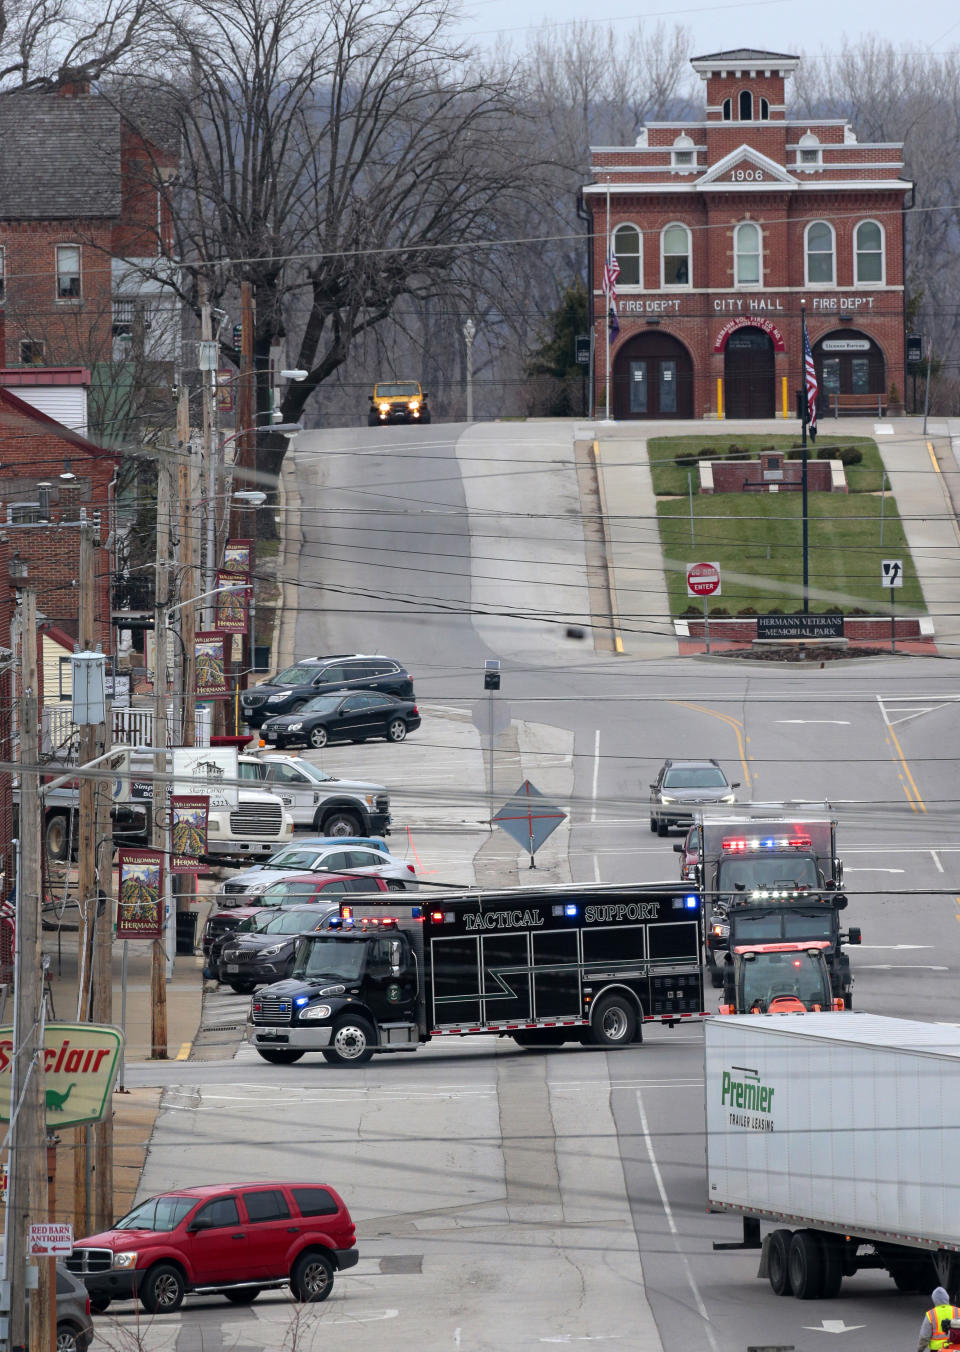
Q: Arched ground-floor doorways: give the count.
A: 3